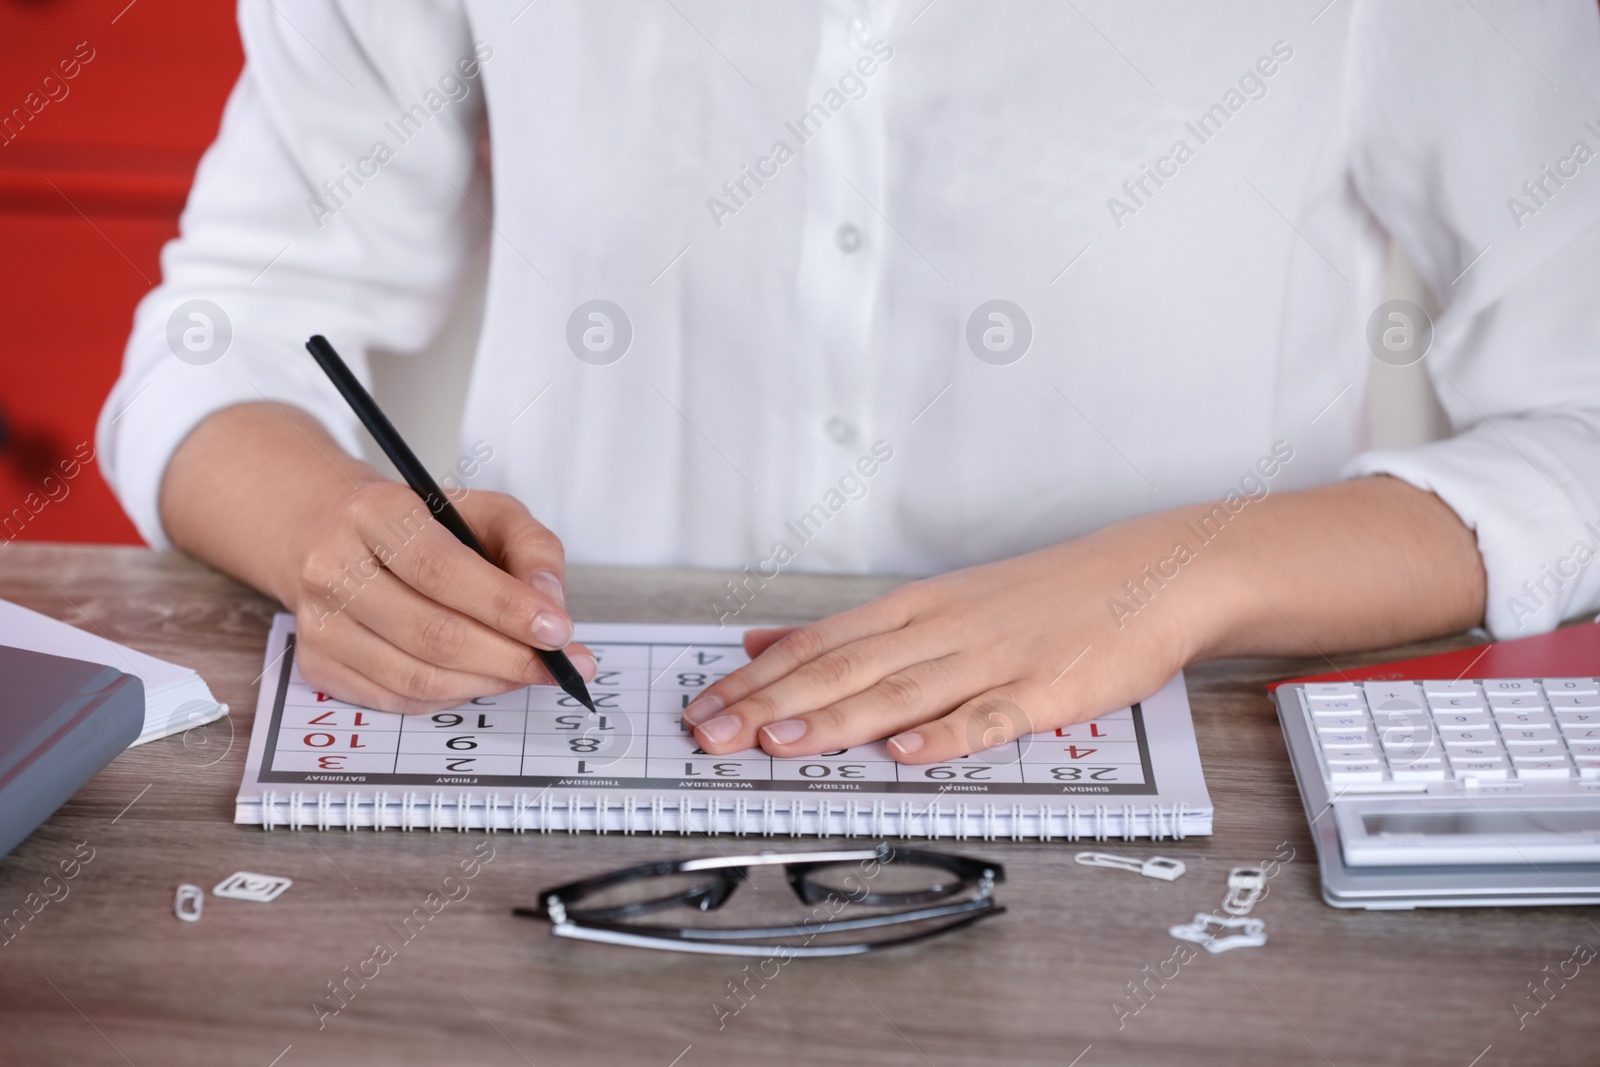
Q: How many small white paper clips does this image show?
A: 5